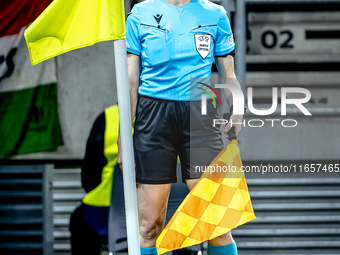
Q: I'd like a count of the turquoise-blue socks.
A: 2